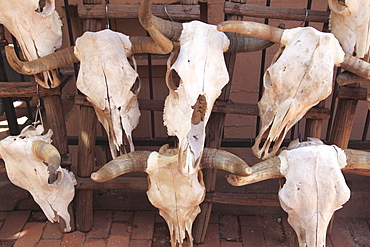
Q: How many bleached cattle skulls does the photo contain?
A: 8